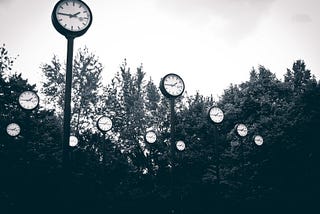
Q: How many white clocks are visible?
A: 11